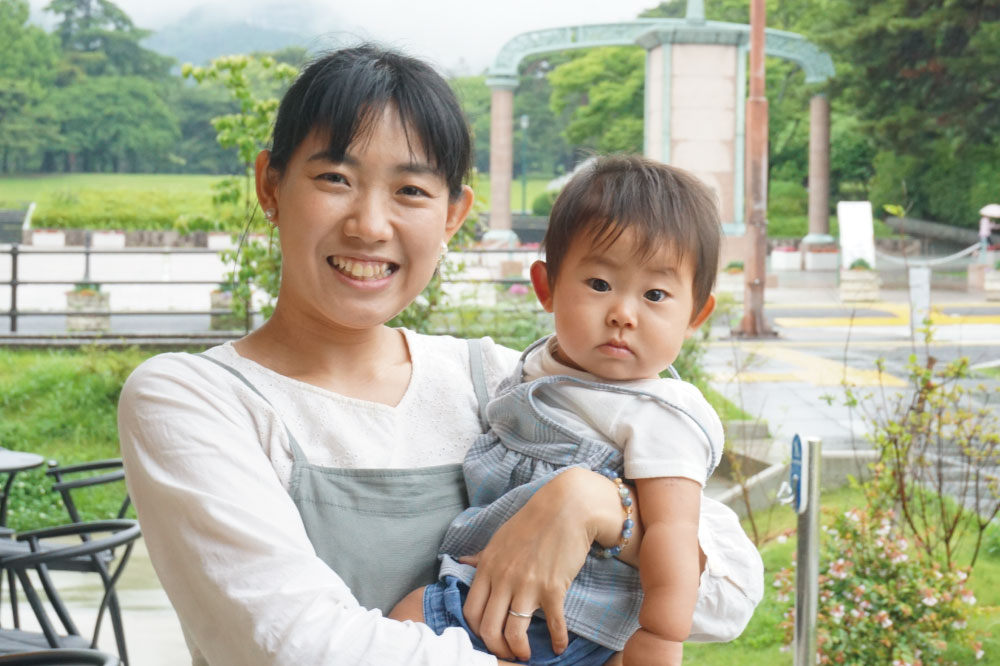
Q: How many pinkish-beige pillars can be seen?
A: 3